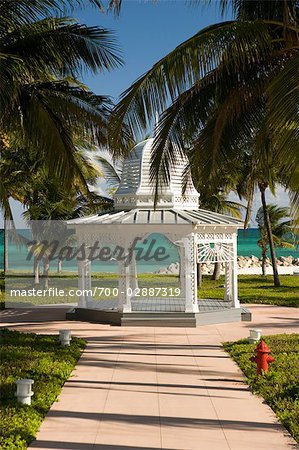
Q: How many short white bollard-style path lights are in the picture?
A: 3